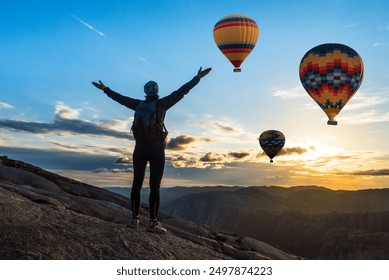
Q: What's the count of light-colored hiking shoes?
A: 2